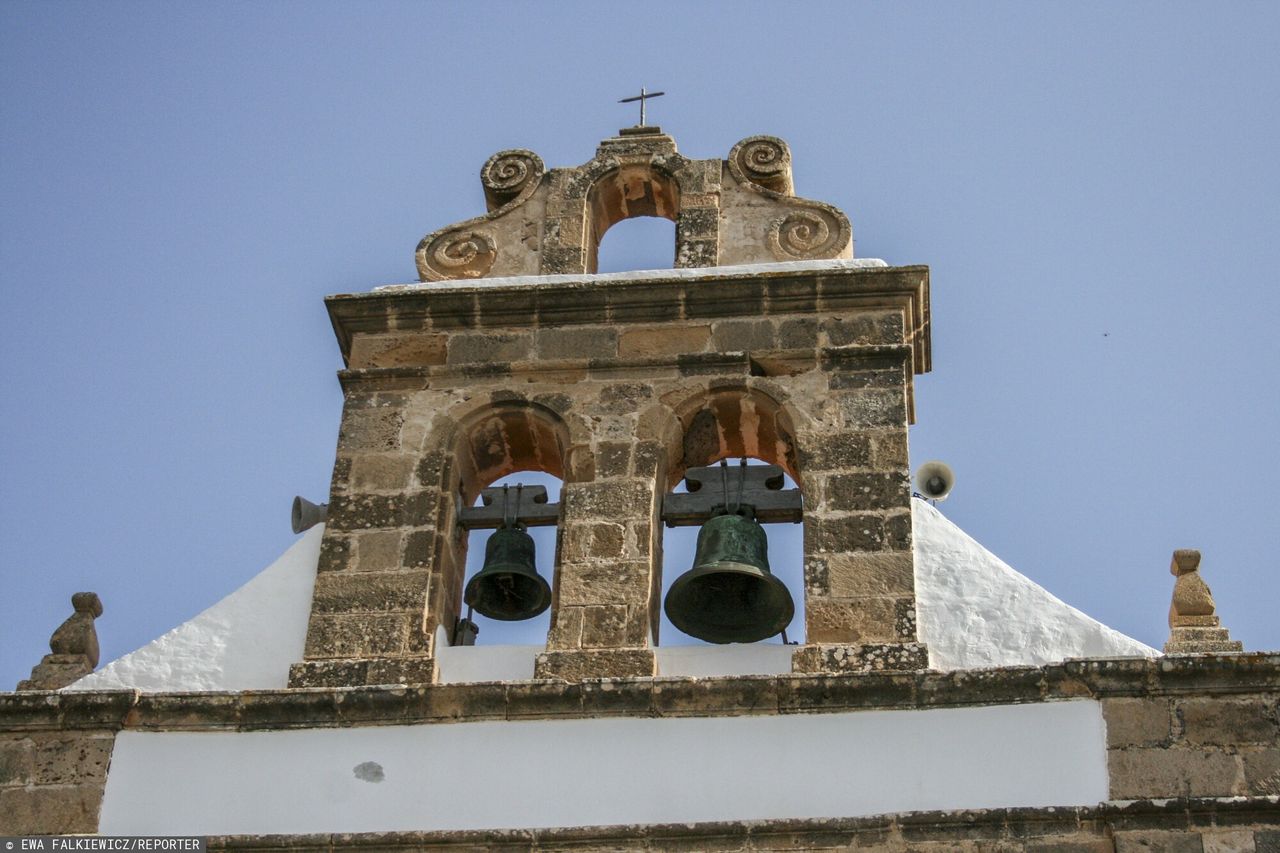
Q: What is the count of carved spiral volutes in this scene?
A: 4